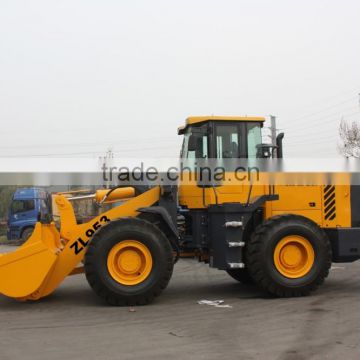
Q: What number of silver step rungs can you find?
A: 3